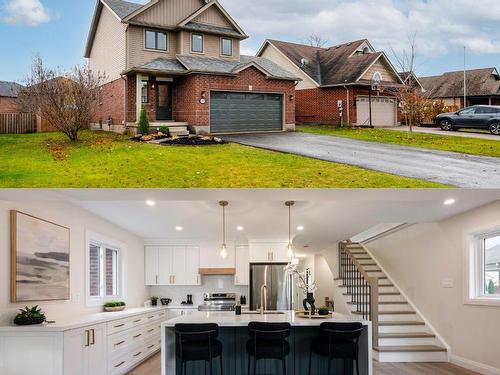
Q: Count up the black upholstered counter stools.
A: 3